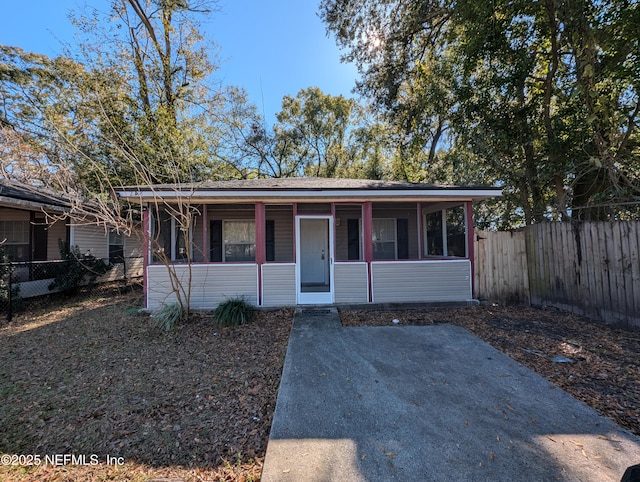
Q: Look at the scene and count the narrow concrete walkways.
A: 1